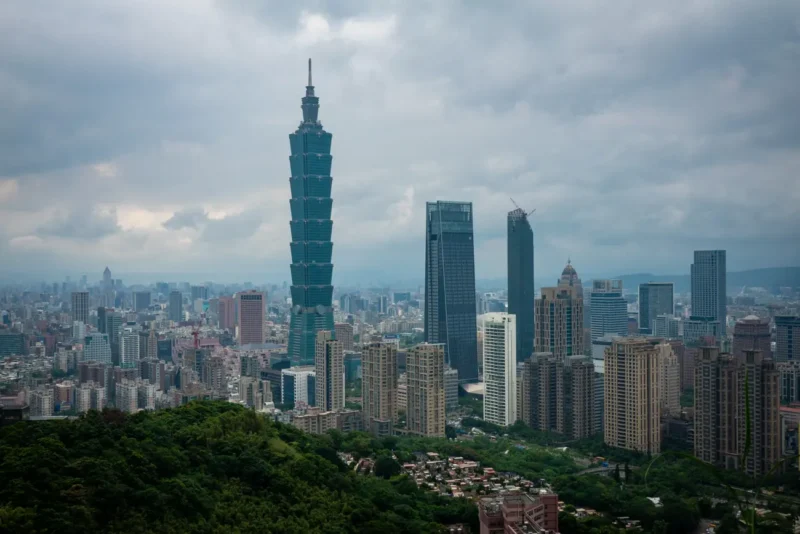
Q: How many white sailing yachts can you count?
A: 0